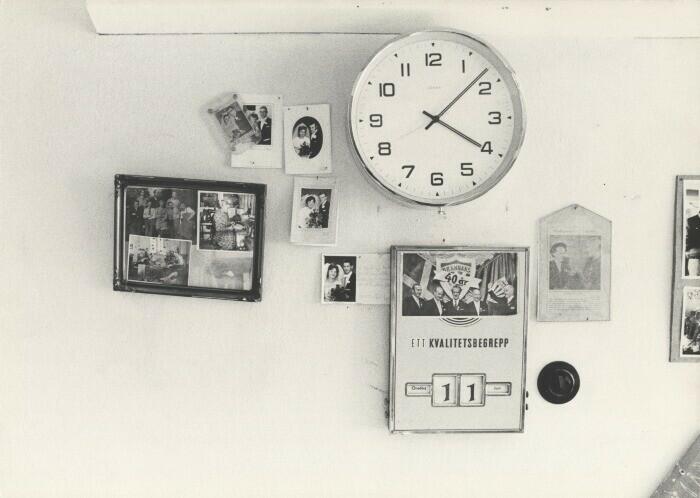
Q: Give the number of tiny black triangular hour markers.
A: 12